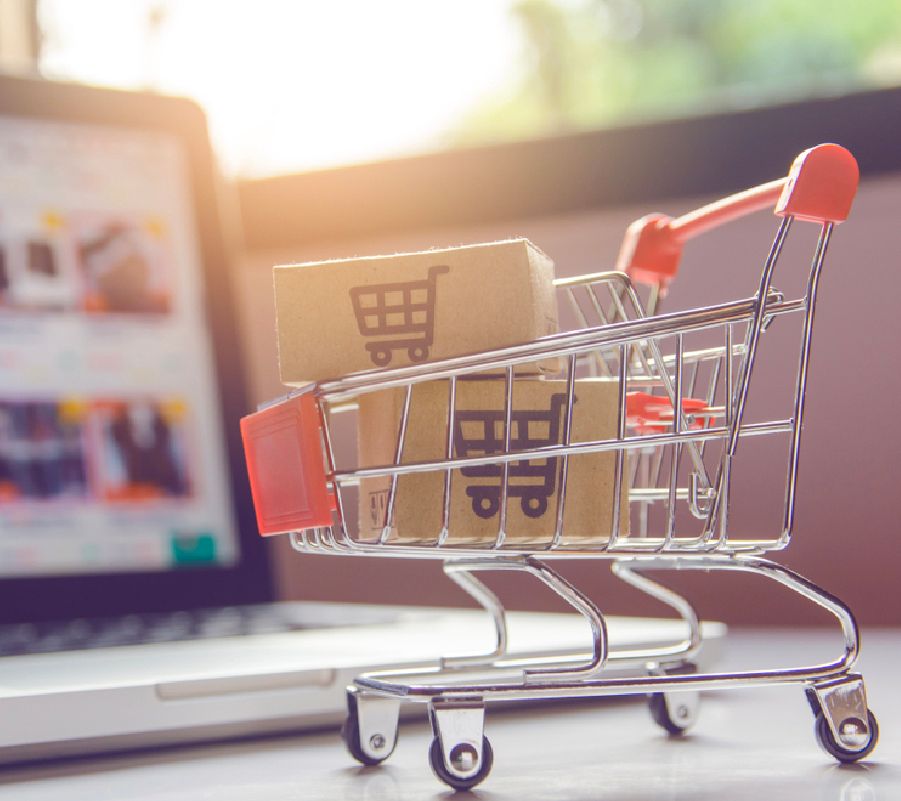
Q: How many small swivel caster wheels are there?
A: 4